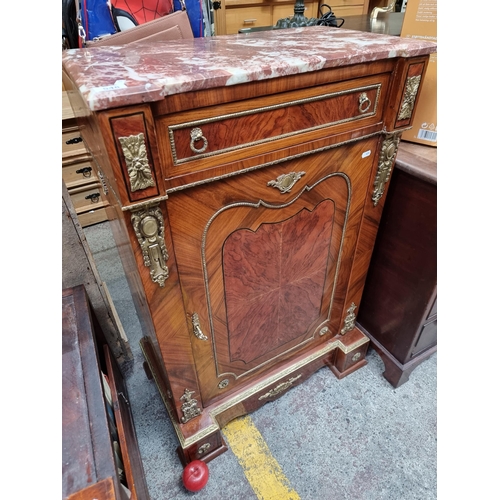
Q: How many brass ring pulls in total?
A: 2